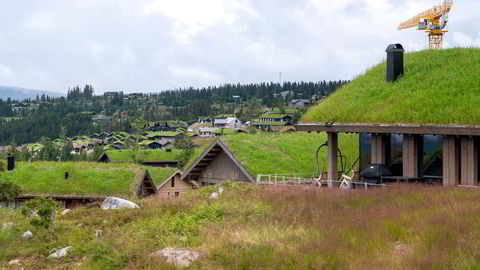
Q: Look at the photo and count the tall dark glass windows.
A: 3